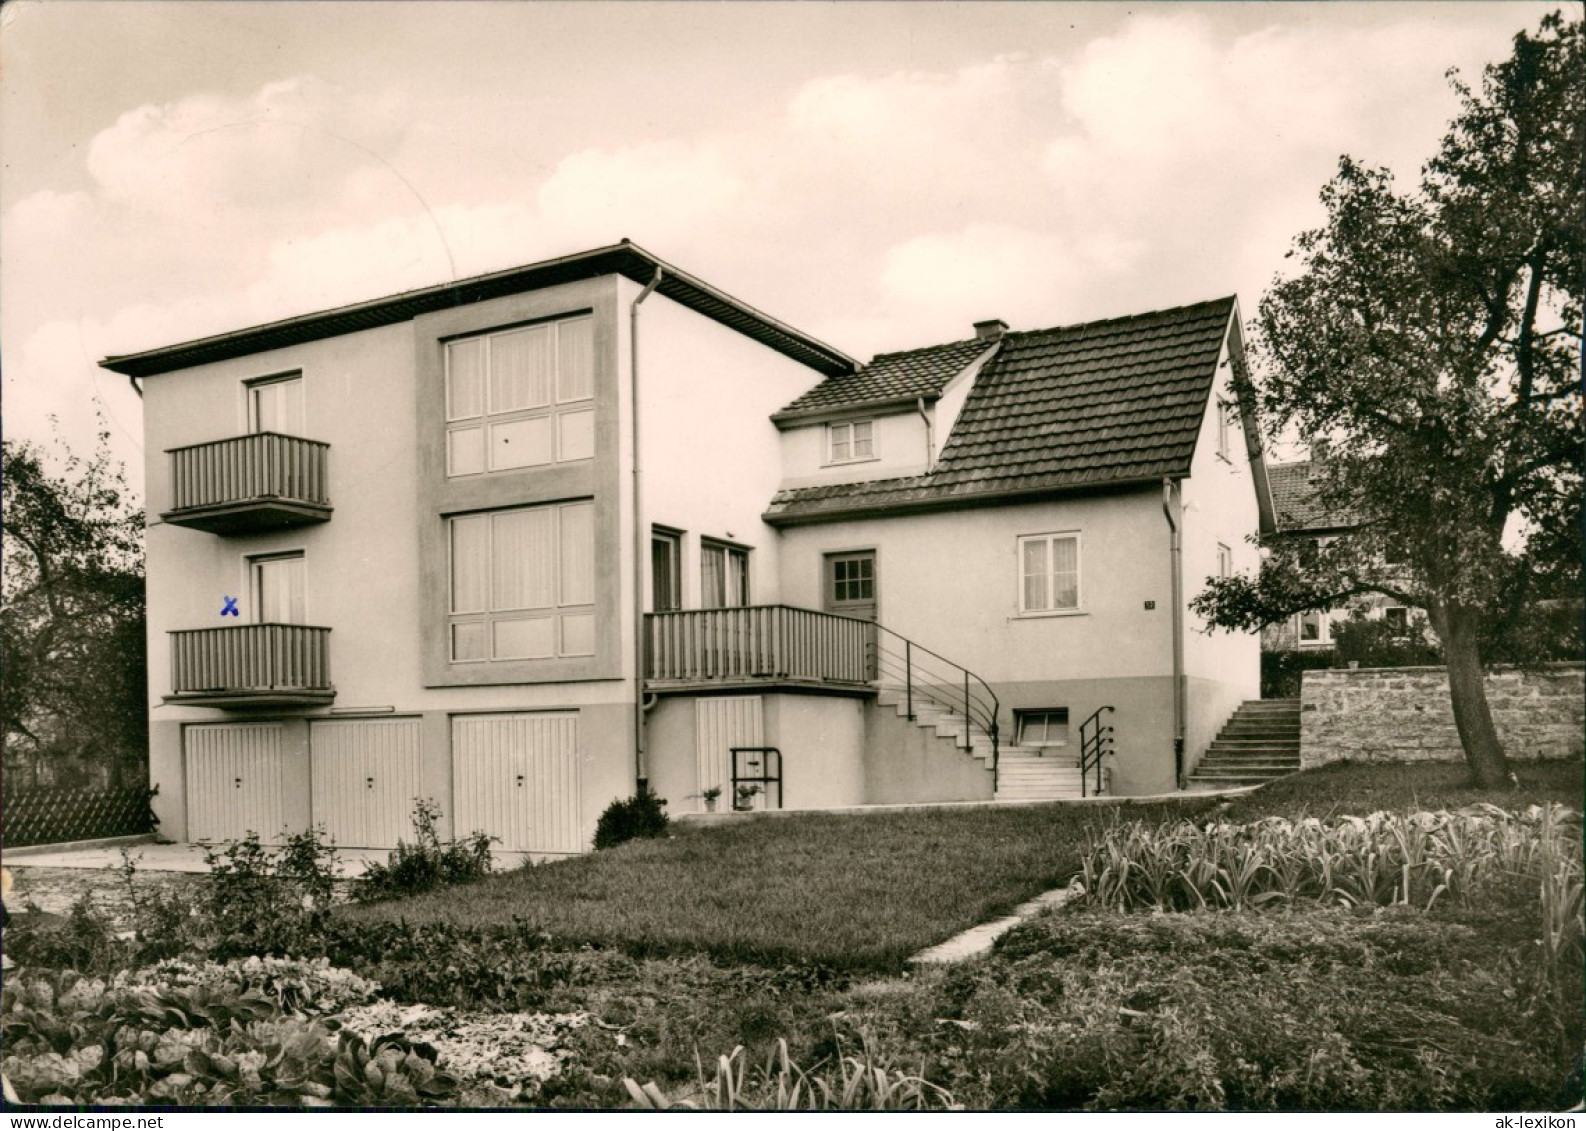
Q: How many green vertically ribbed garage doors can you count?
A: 0